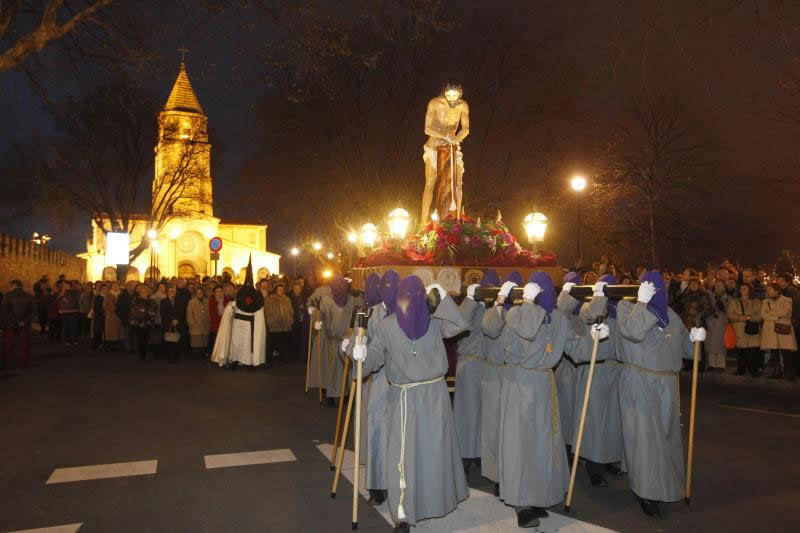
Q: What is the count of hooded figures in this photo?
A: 11